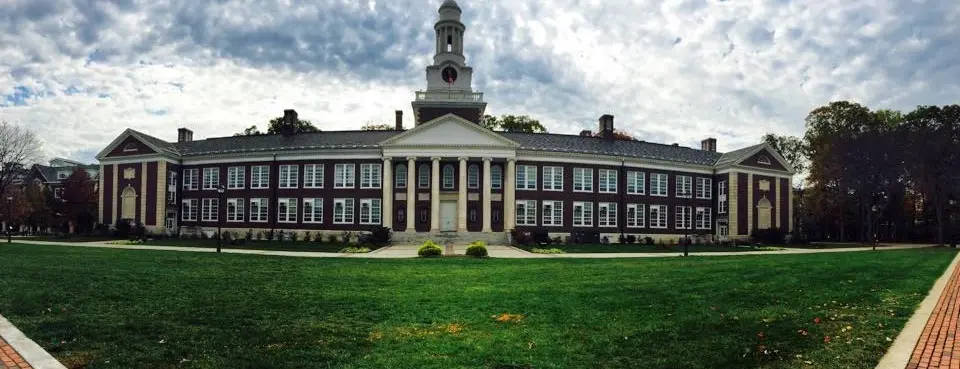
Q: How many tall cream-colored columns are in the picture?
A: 6